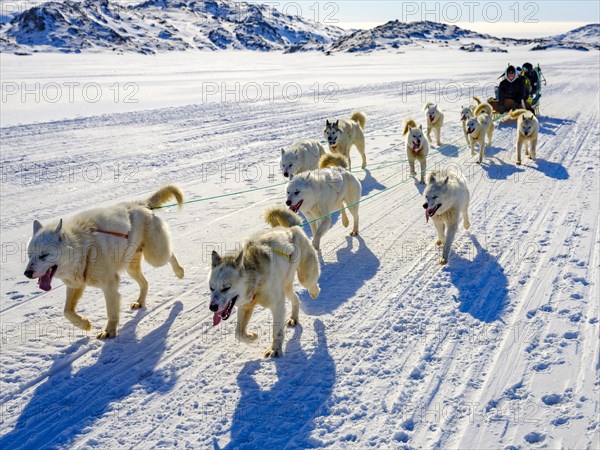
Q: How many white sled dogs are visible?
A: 11